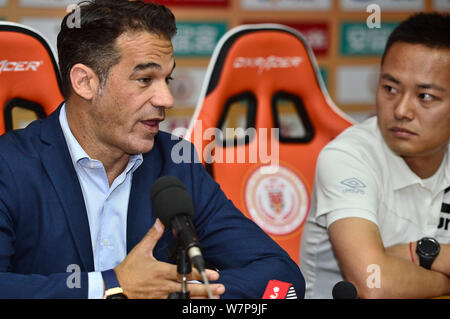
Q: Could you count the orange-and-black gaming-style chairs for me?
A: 2